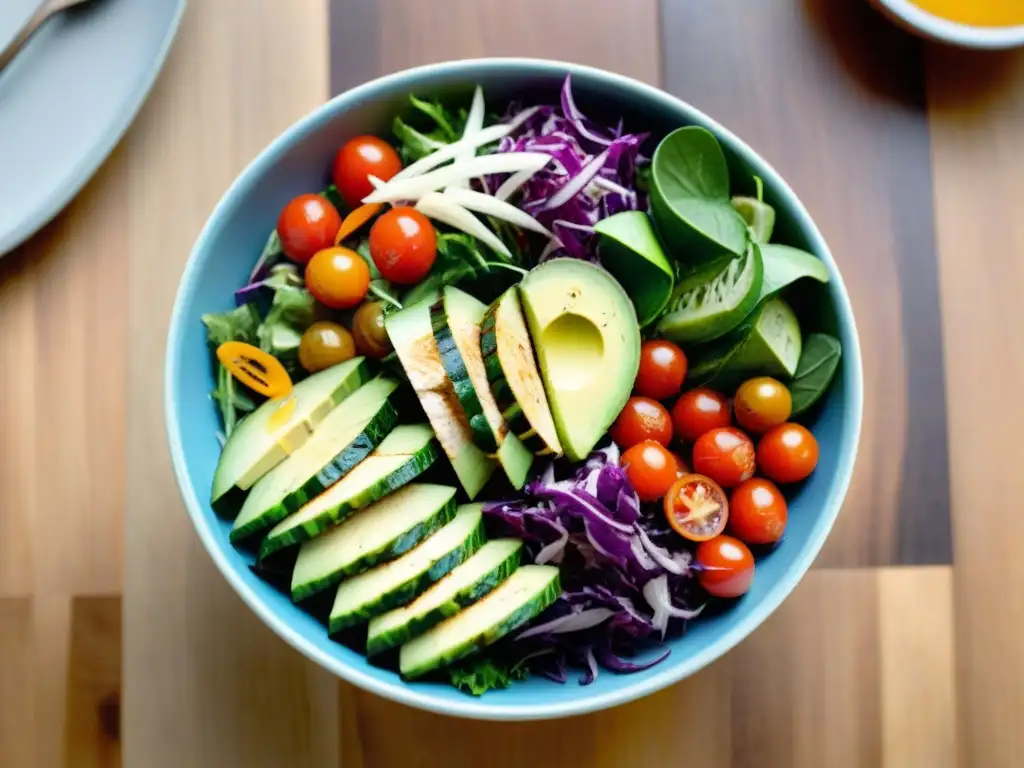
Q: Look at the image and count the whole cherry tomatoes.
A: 15